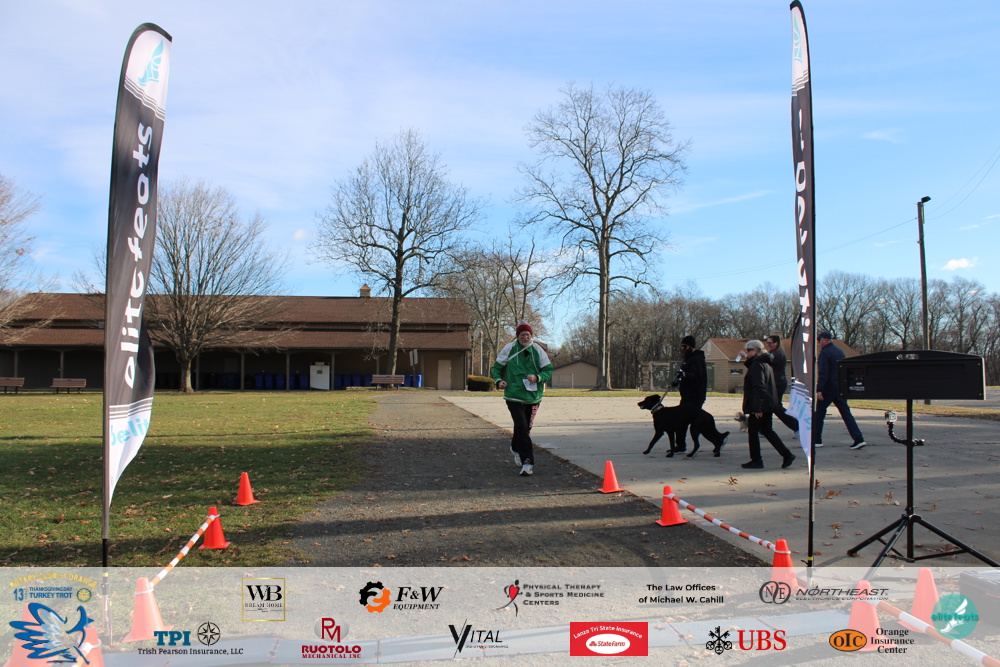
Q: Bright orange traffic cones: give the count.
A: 10